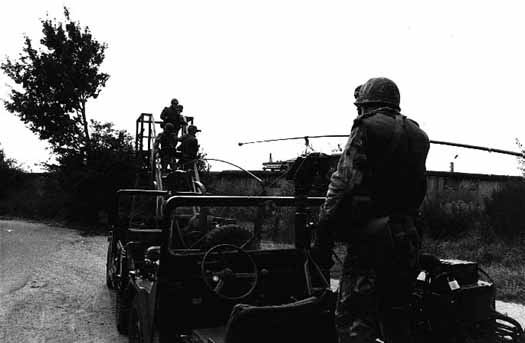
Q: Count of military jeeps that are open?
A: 2